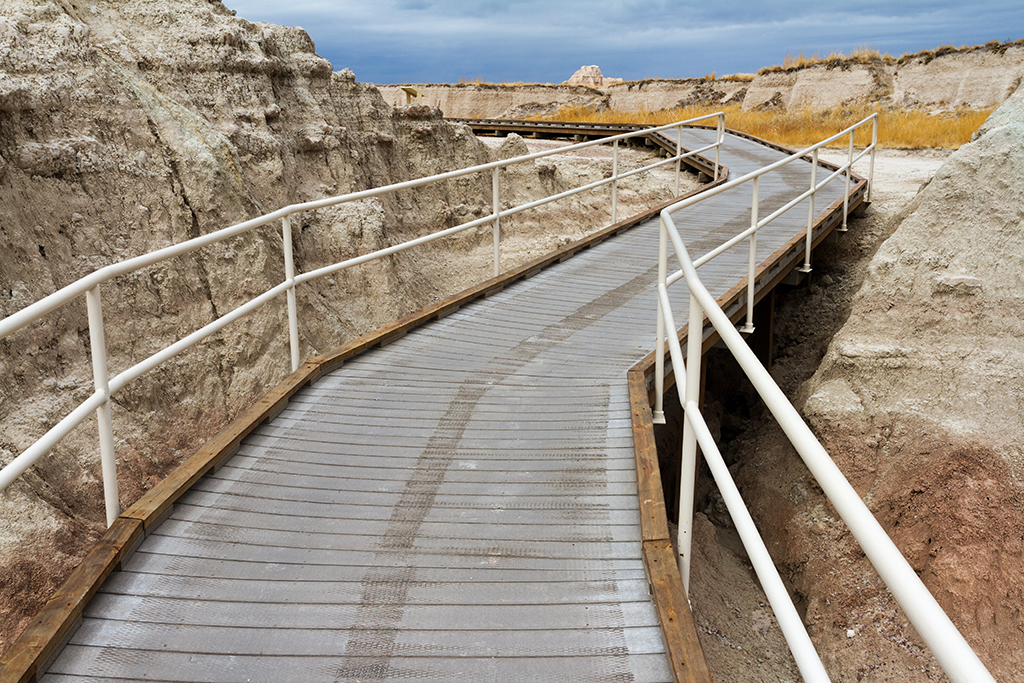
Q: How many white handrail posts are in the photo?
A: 12